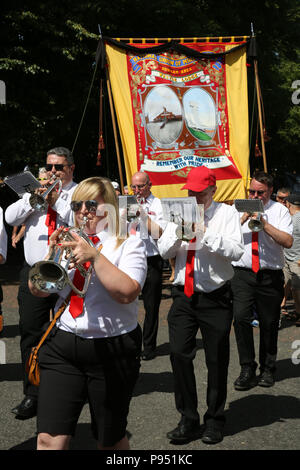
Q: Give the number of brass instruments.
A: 5